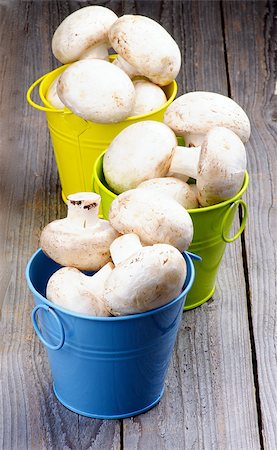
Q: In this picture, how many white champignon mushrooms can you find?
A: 13